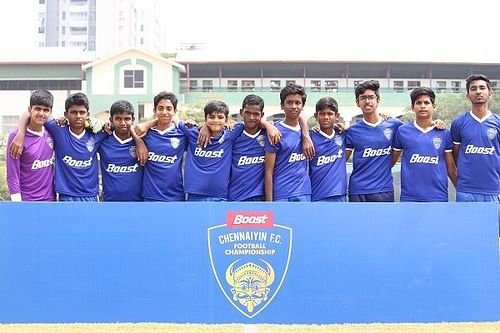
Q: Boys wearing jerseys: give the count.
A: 11